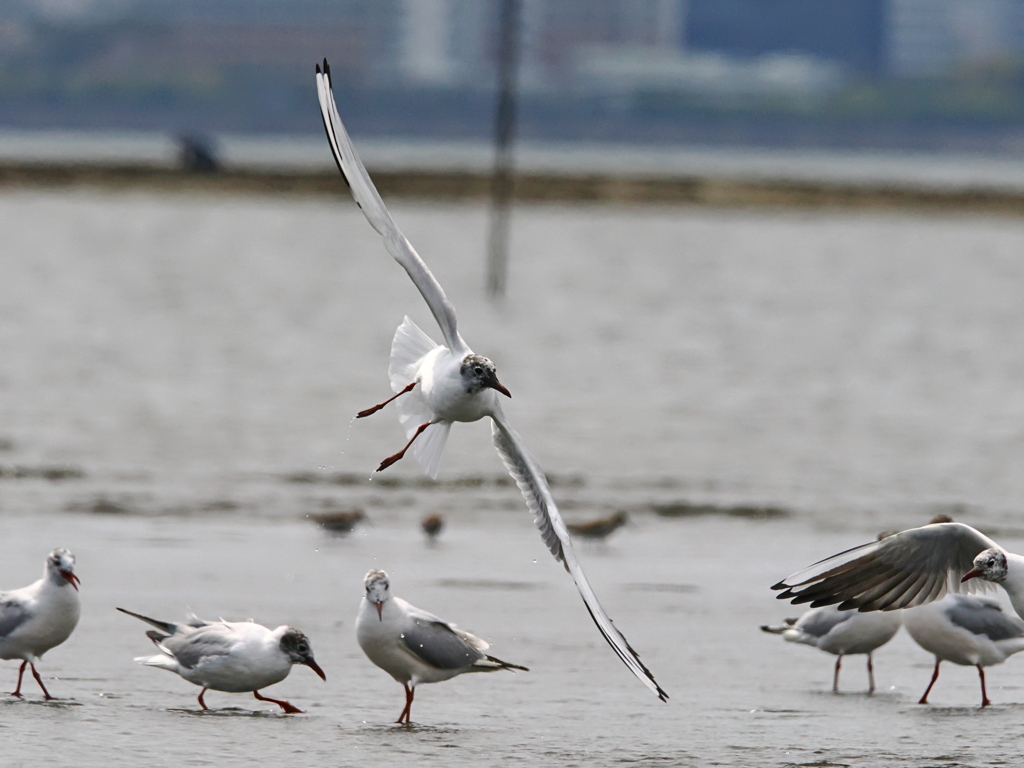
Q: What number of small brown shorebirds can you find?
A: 3